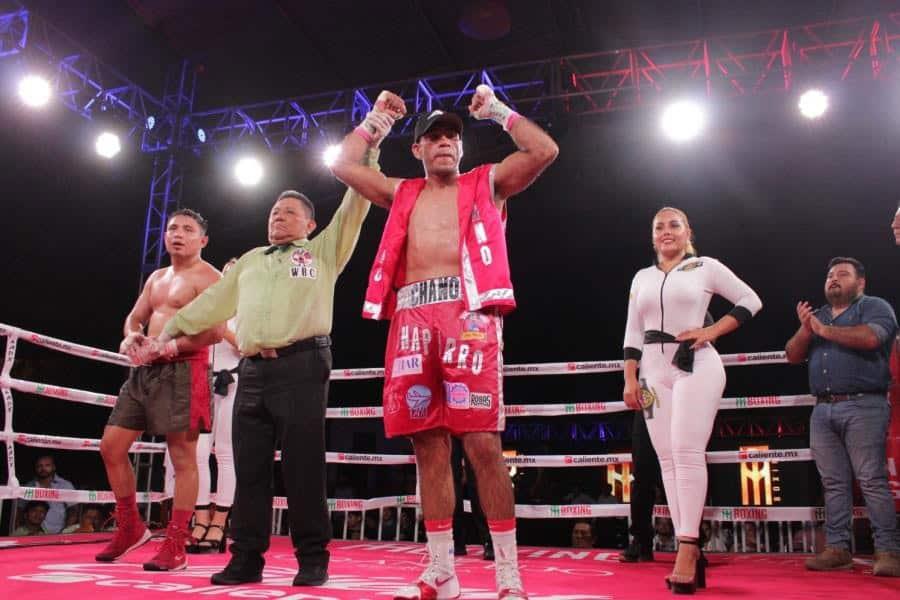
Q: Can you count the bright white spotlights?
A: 6